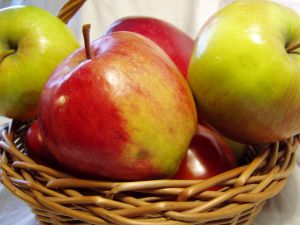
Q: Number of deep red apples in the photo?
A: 3